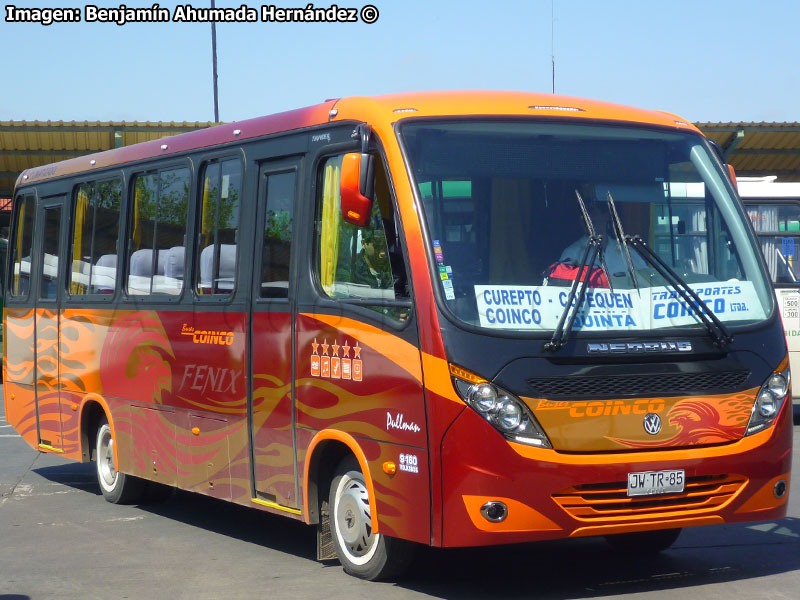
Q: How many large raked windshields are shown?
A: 1